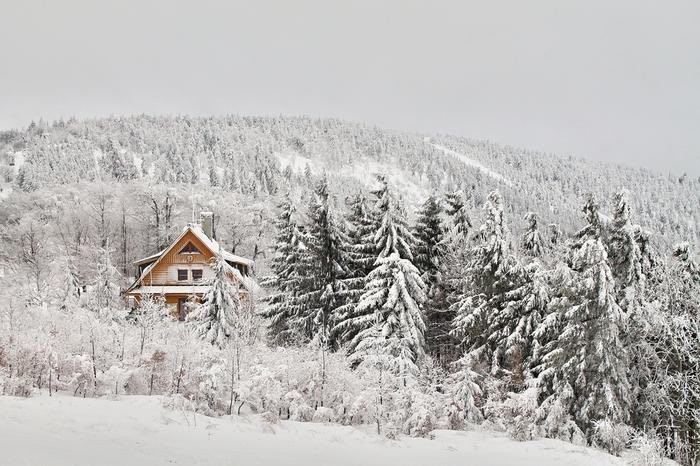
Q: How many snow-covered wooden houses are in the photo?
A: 1